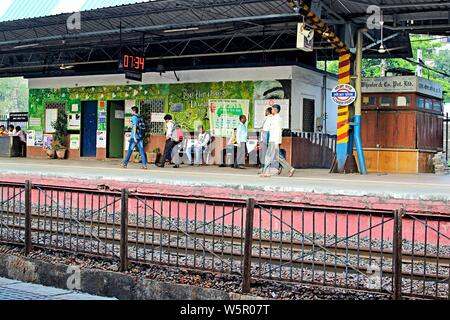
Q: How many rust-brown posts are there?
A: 4